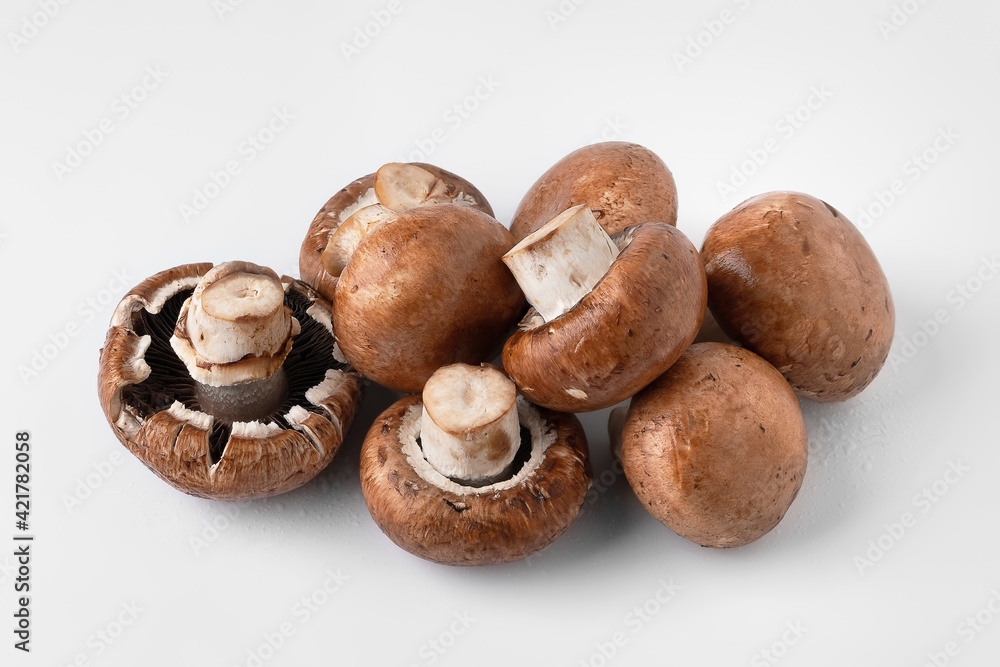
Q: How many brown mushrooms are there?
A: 8